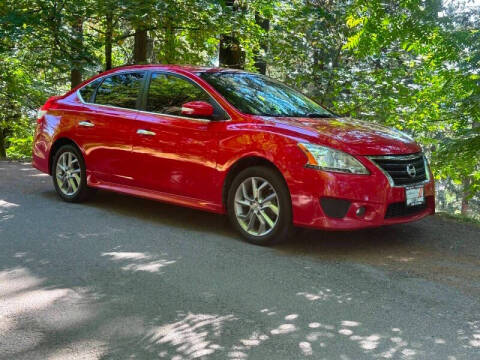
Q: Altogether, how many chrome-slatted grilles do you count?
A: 1